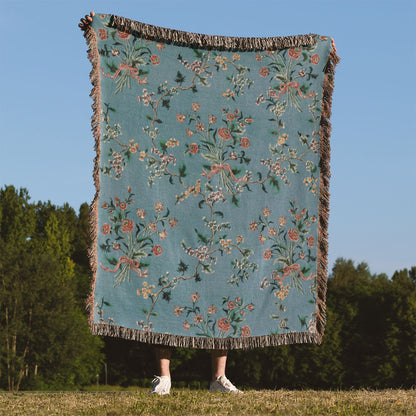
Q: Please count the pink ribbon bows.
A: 5